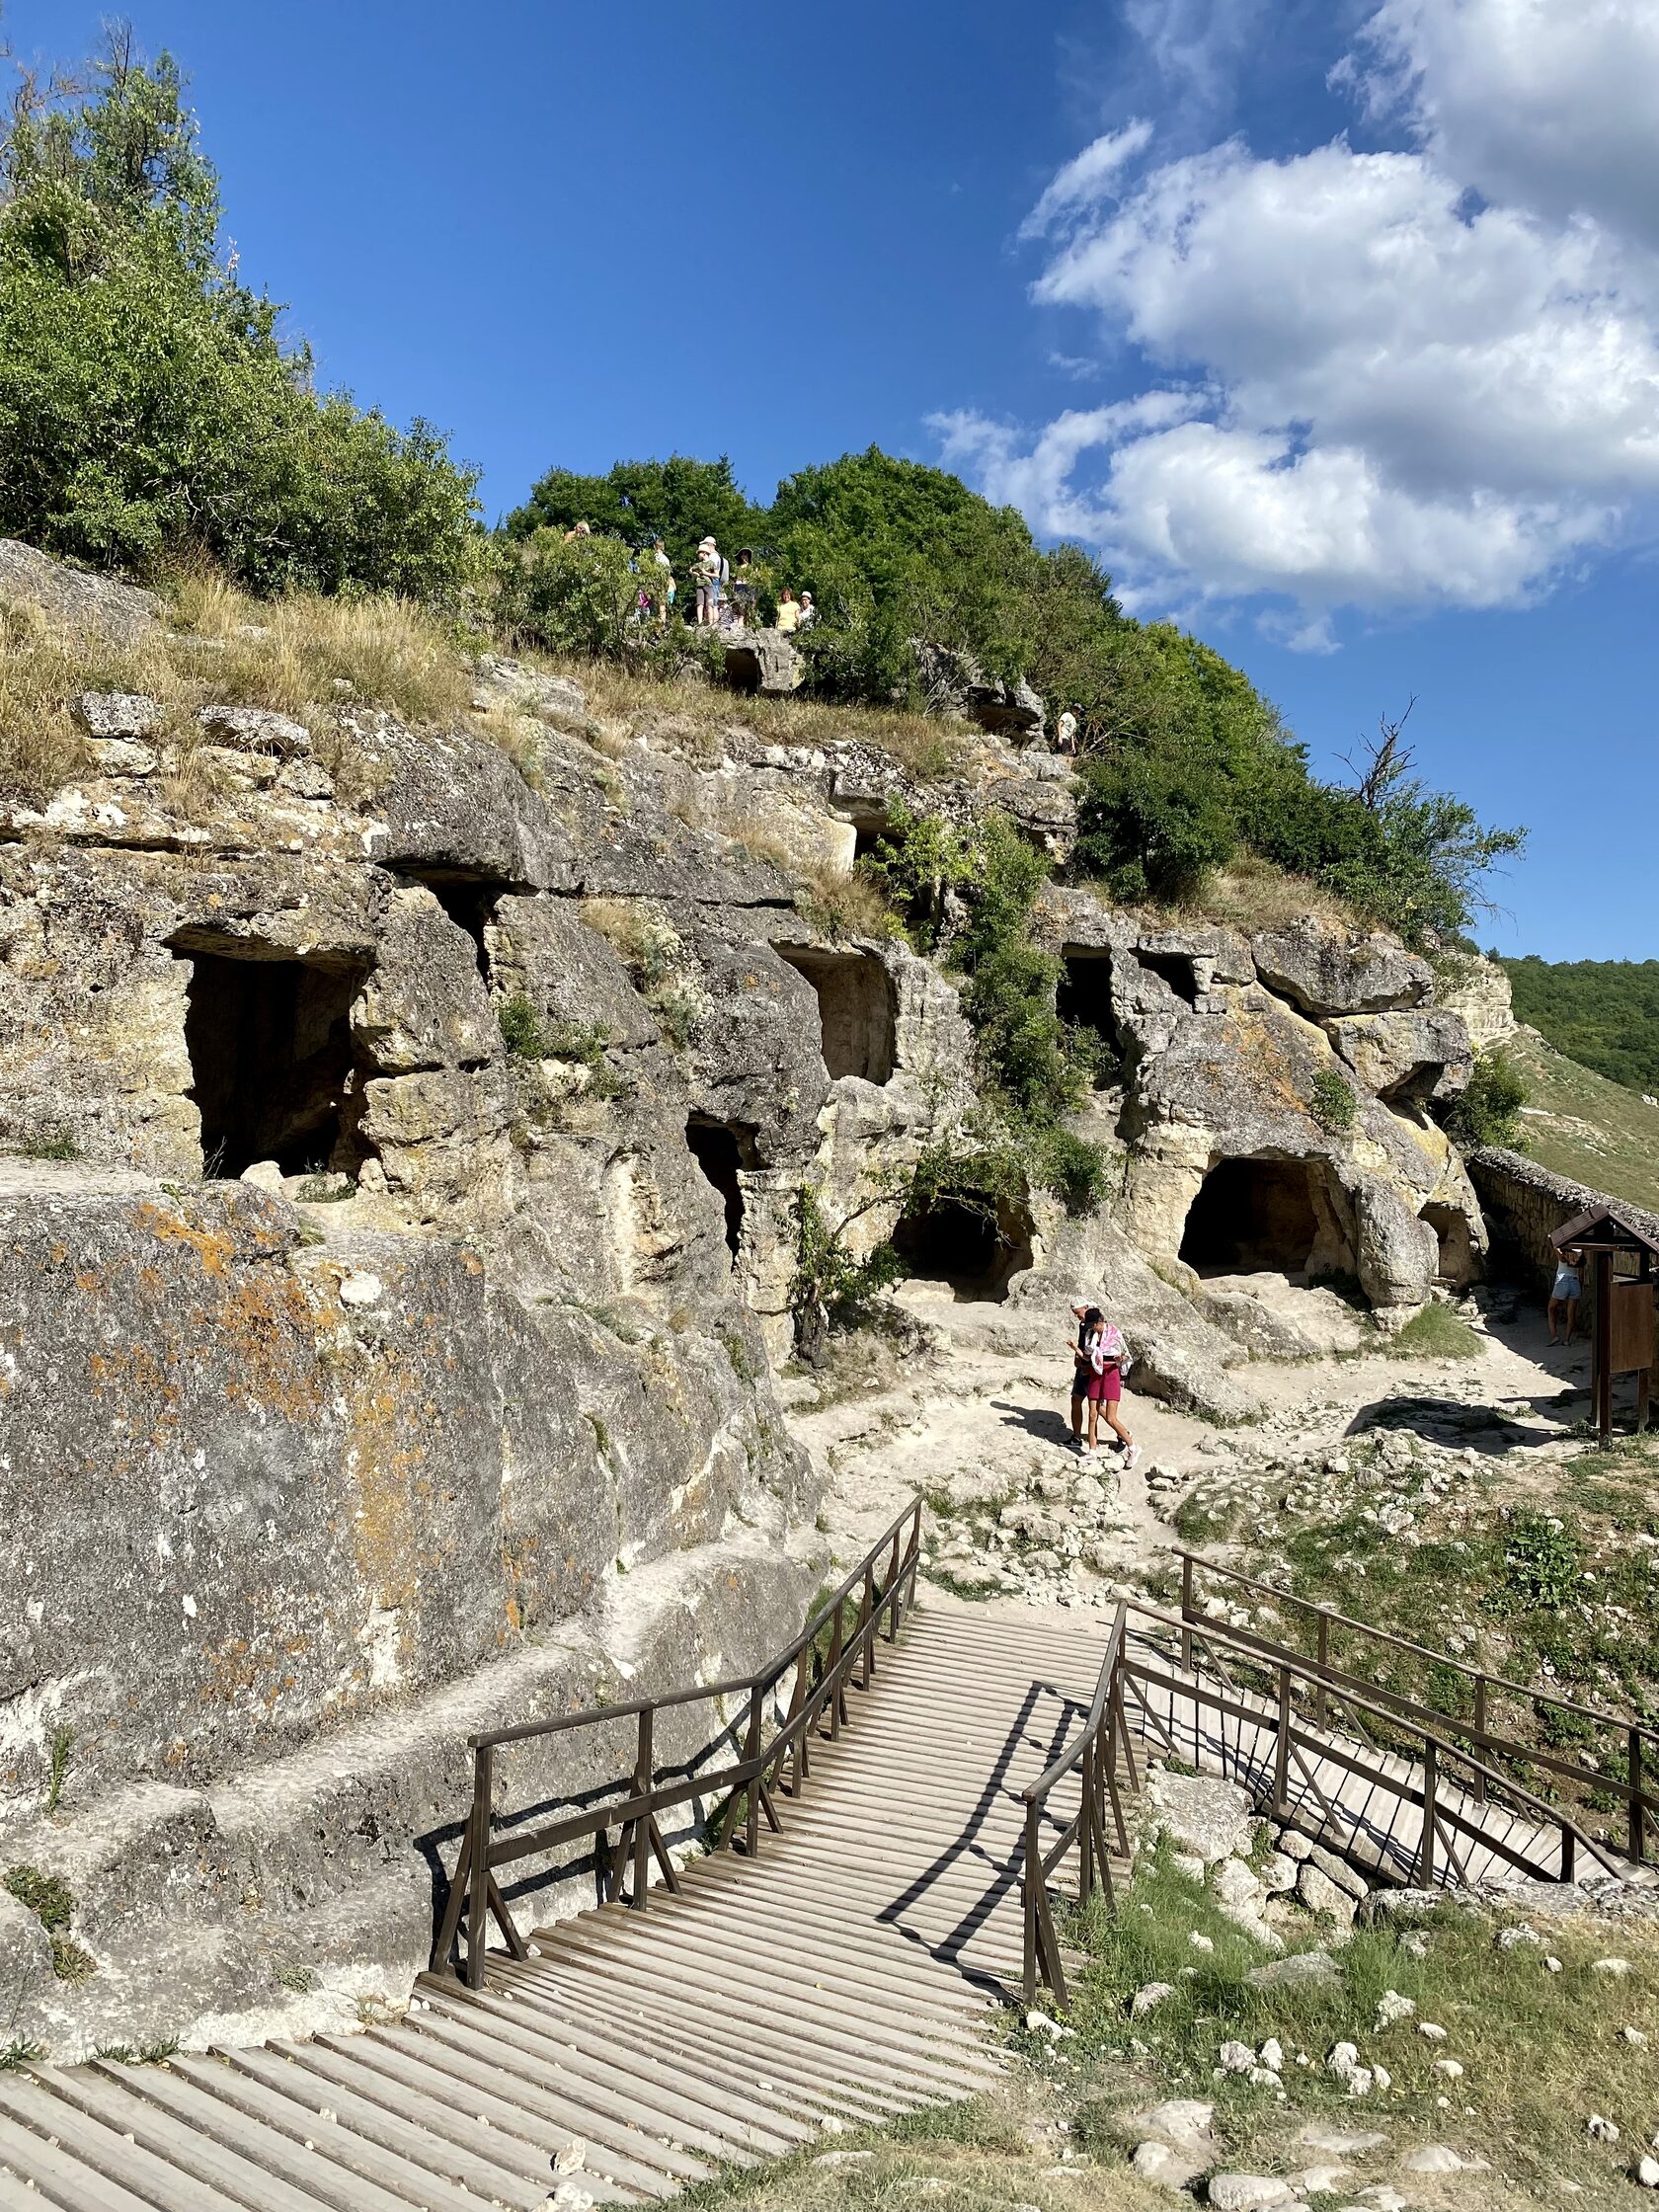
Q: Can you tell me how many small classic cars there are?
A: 0